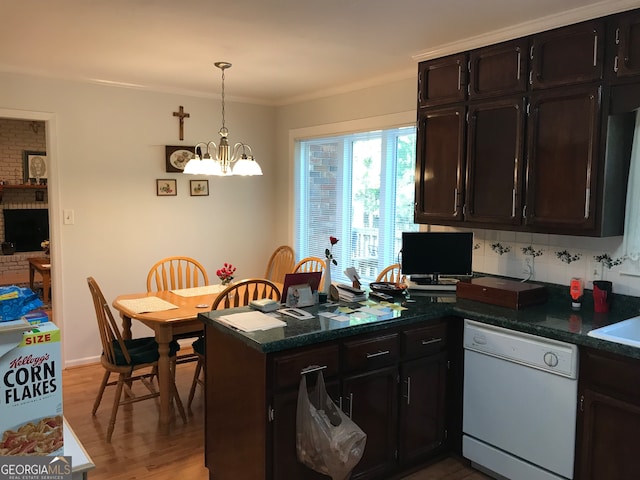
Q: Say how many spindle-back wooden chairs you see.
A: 6